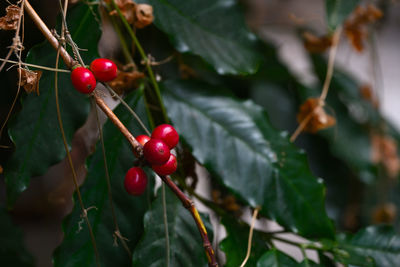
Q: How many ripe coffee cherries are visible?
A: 7